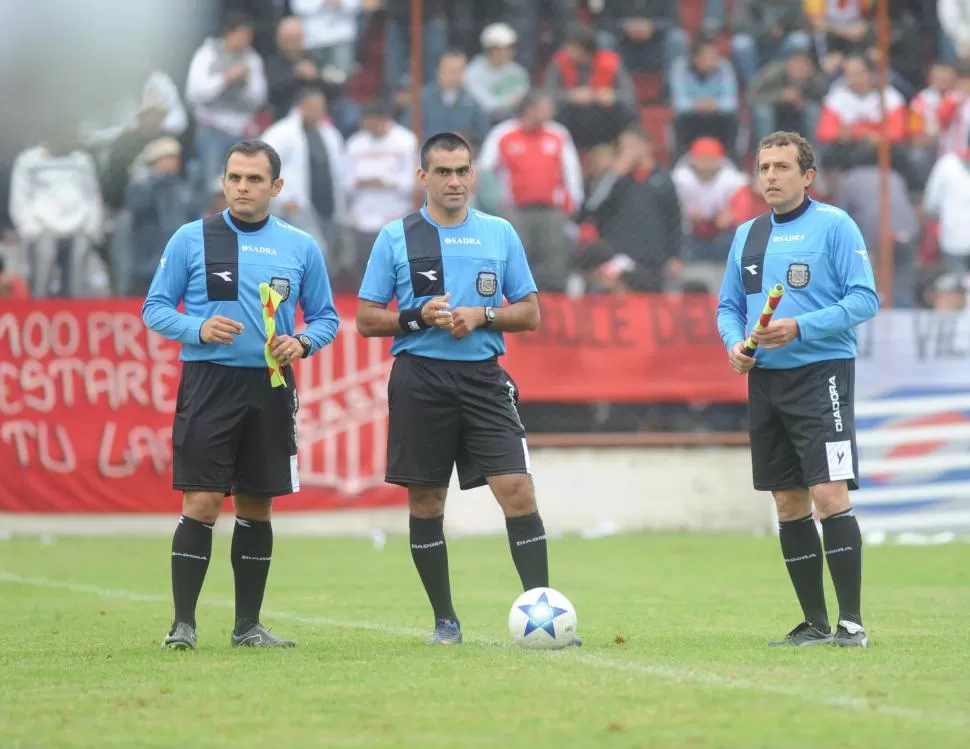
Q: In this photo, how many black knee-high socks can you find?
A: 6